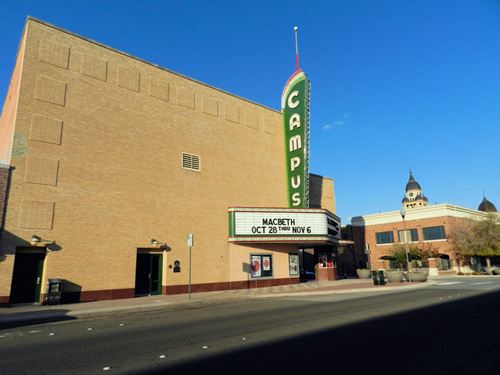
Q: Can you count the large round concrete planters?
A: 3